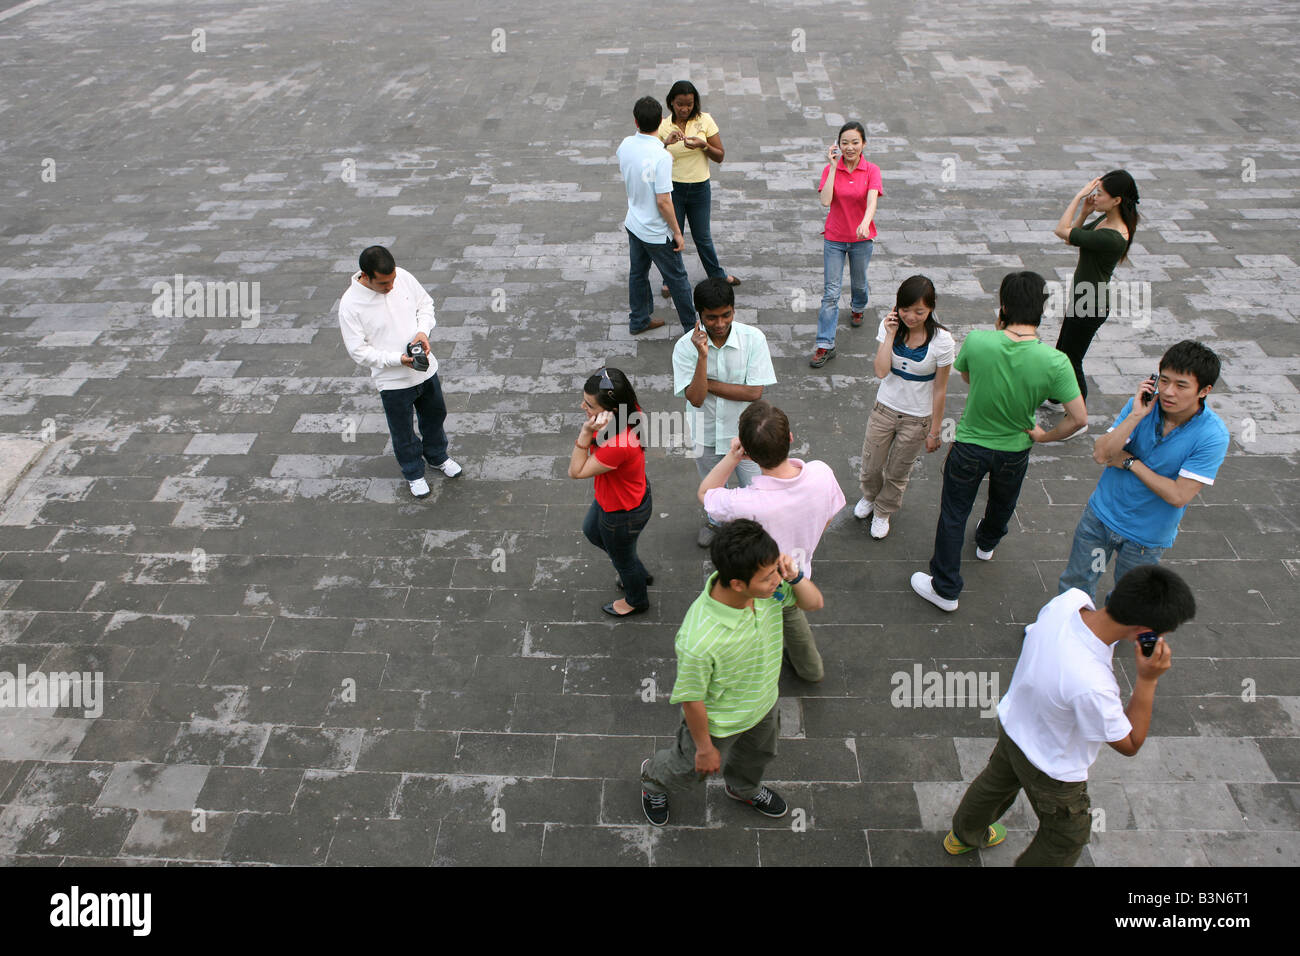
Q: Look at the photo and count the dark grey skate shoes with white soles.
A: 2